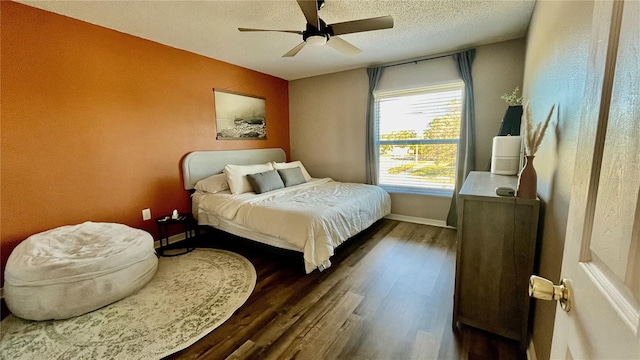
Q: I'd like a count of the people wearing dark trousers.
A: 0